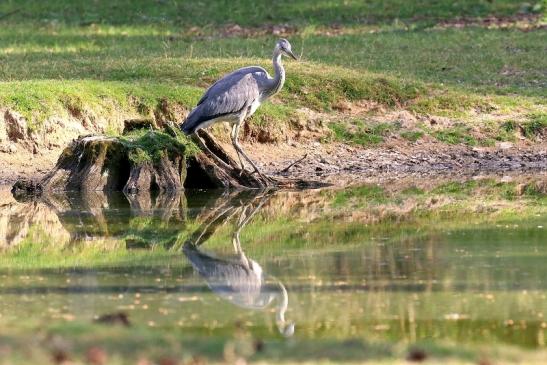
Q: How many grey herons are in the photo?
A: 1